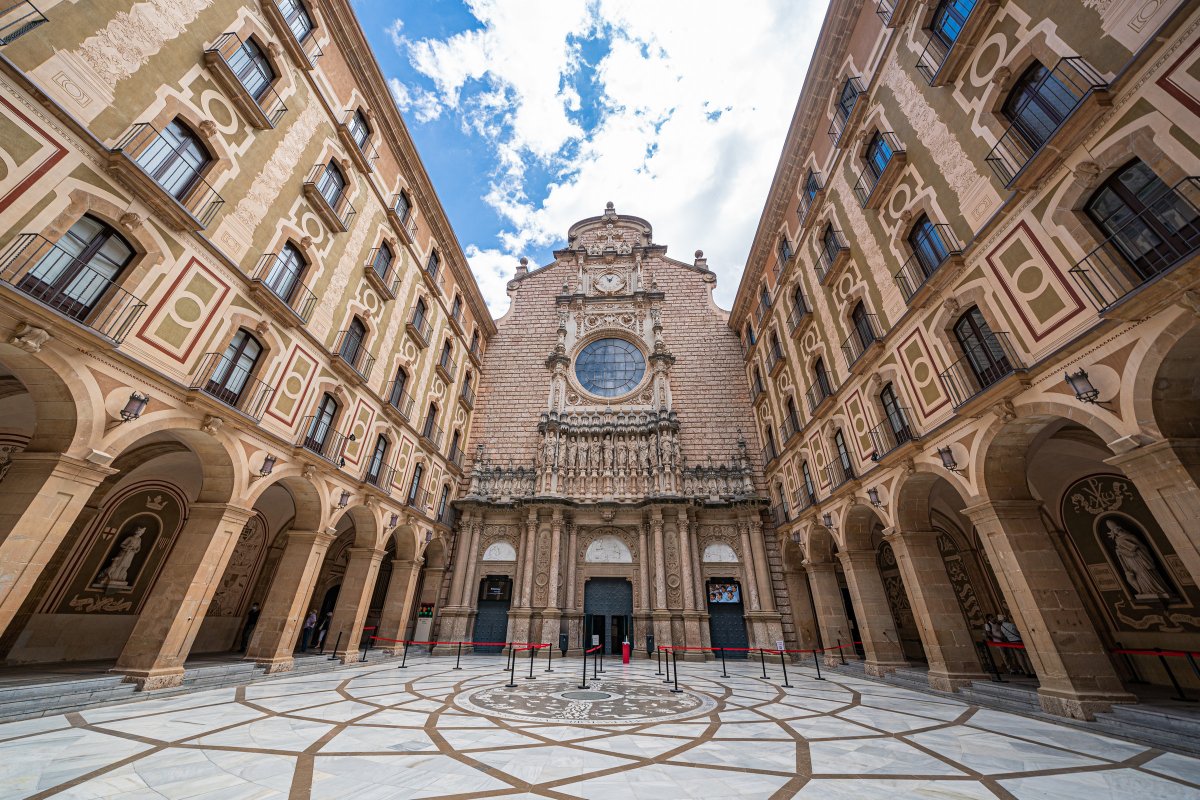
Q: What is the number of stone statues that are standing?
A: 15